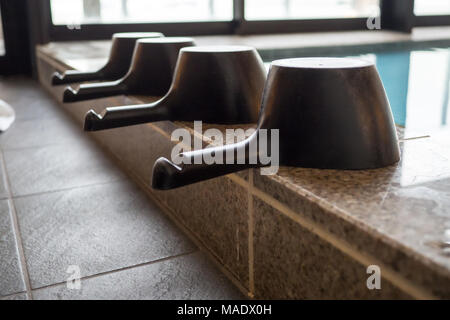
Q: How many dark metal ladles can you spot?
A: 4